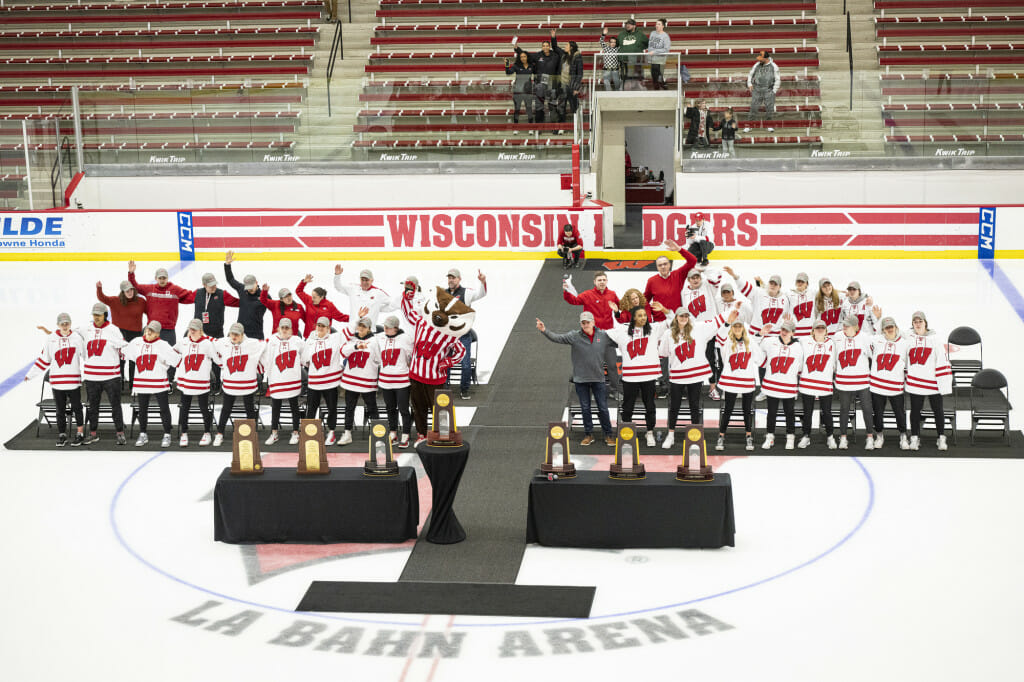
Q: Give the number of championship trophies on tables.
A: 7